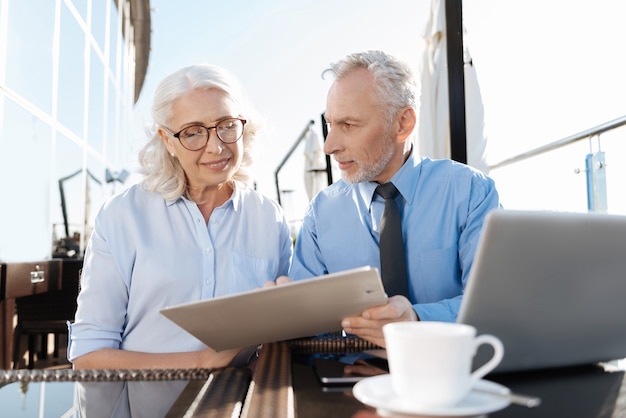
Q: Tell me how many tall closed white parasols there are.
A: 2